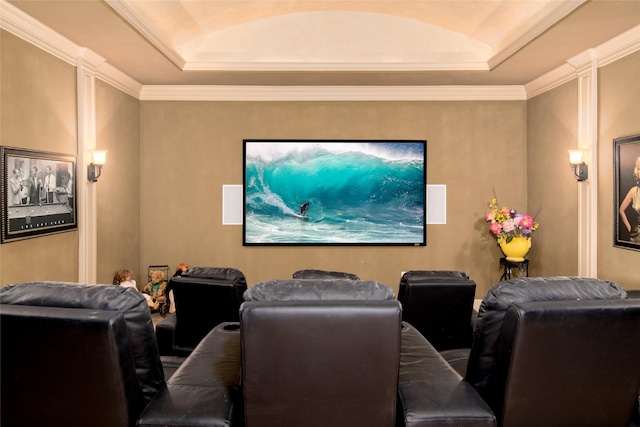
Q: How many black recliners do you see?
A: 6